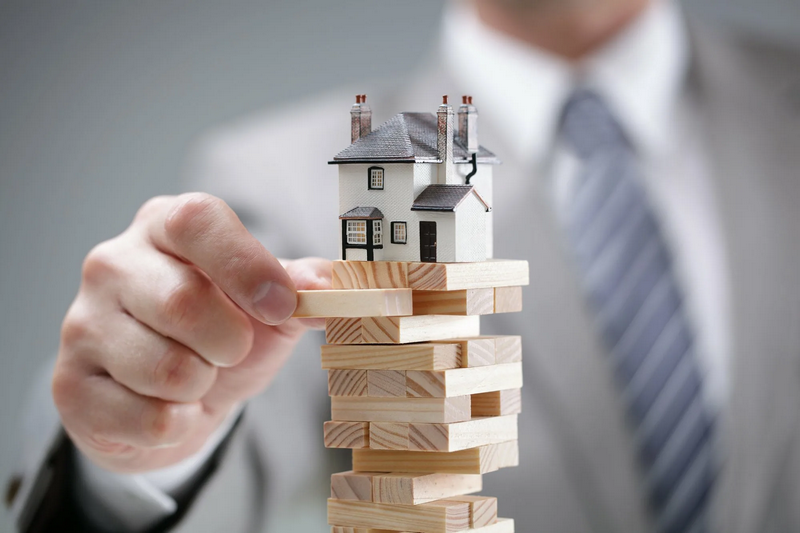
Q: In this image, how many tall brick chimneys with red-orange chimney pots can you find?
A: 3